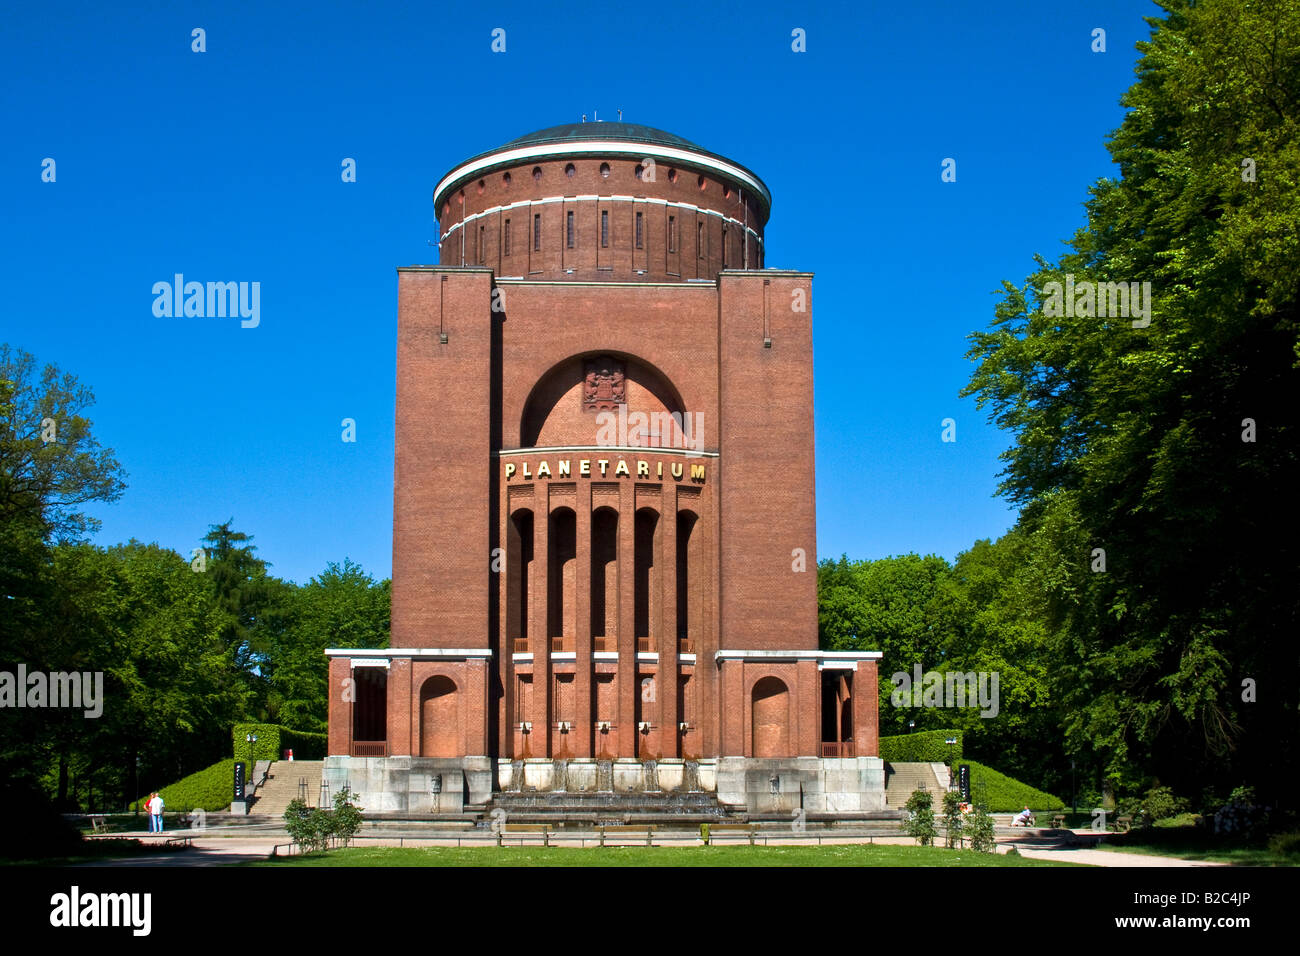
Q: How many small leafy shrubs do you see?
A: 6